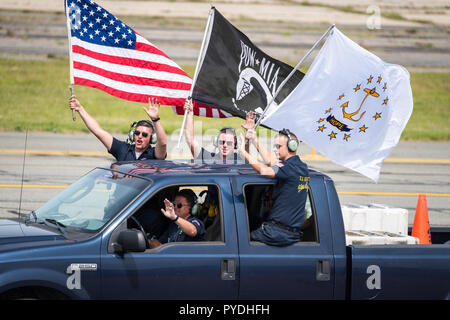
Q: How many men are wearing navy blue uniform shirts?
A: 4